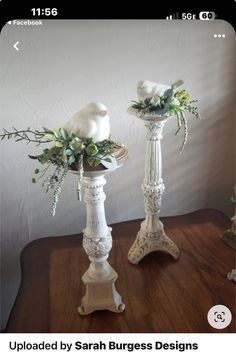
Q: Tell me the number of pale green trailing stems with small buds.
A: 4